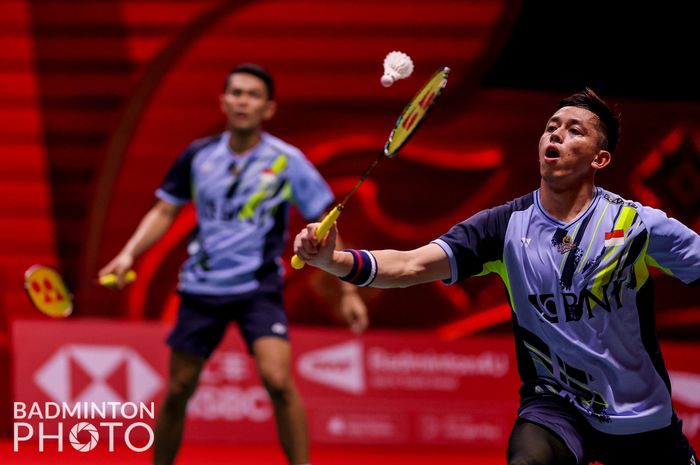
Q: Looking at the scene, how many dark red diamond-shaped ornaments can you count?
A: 1